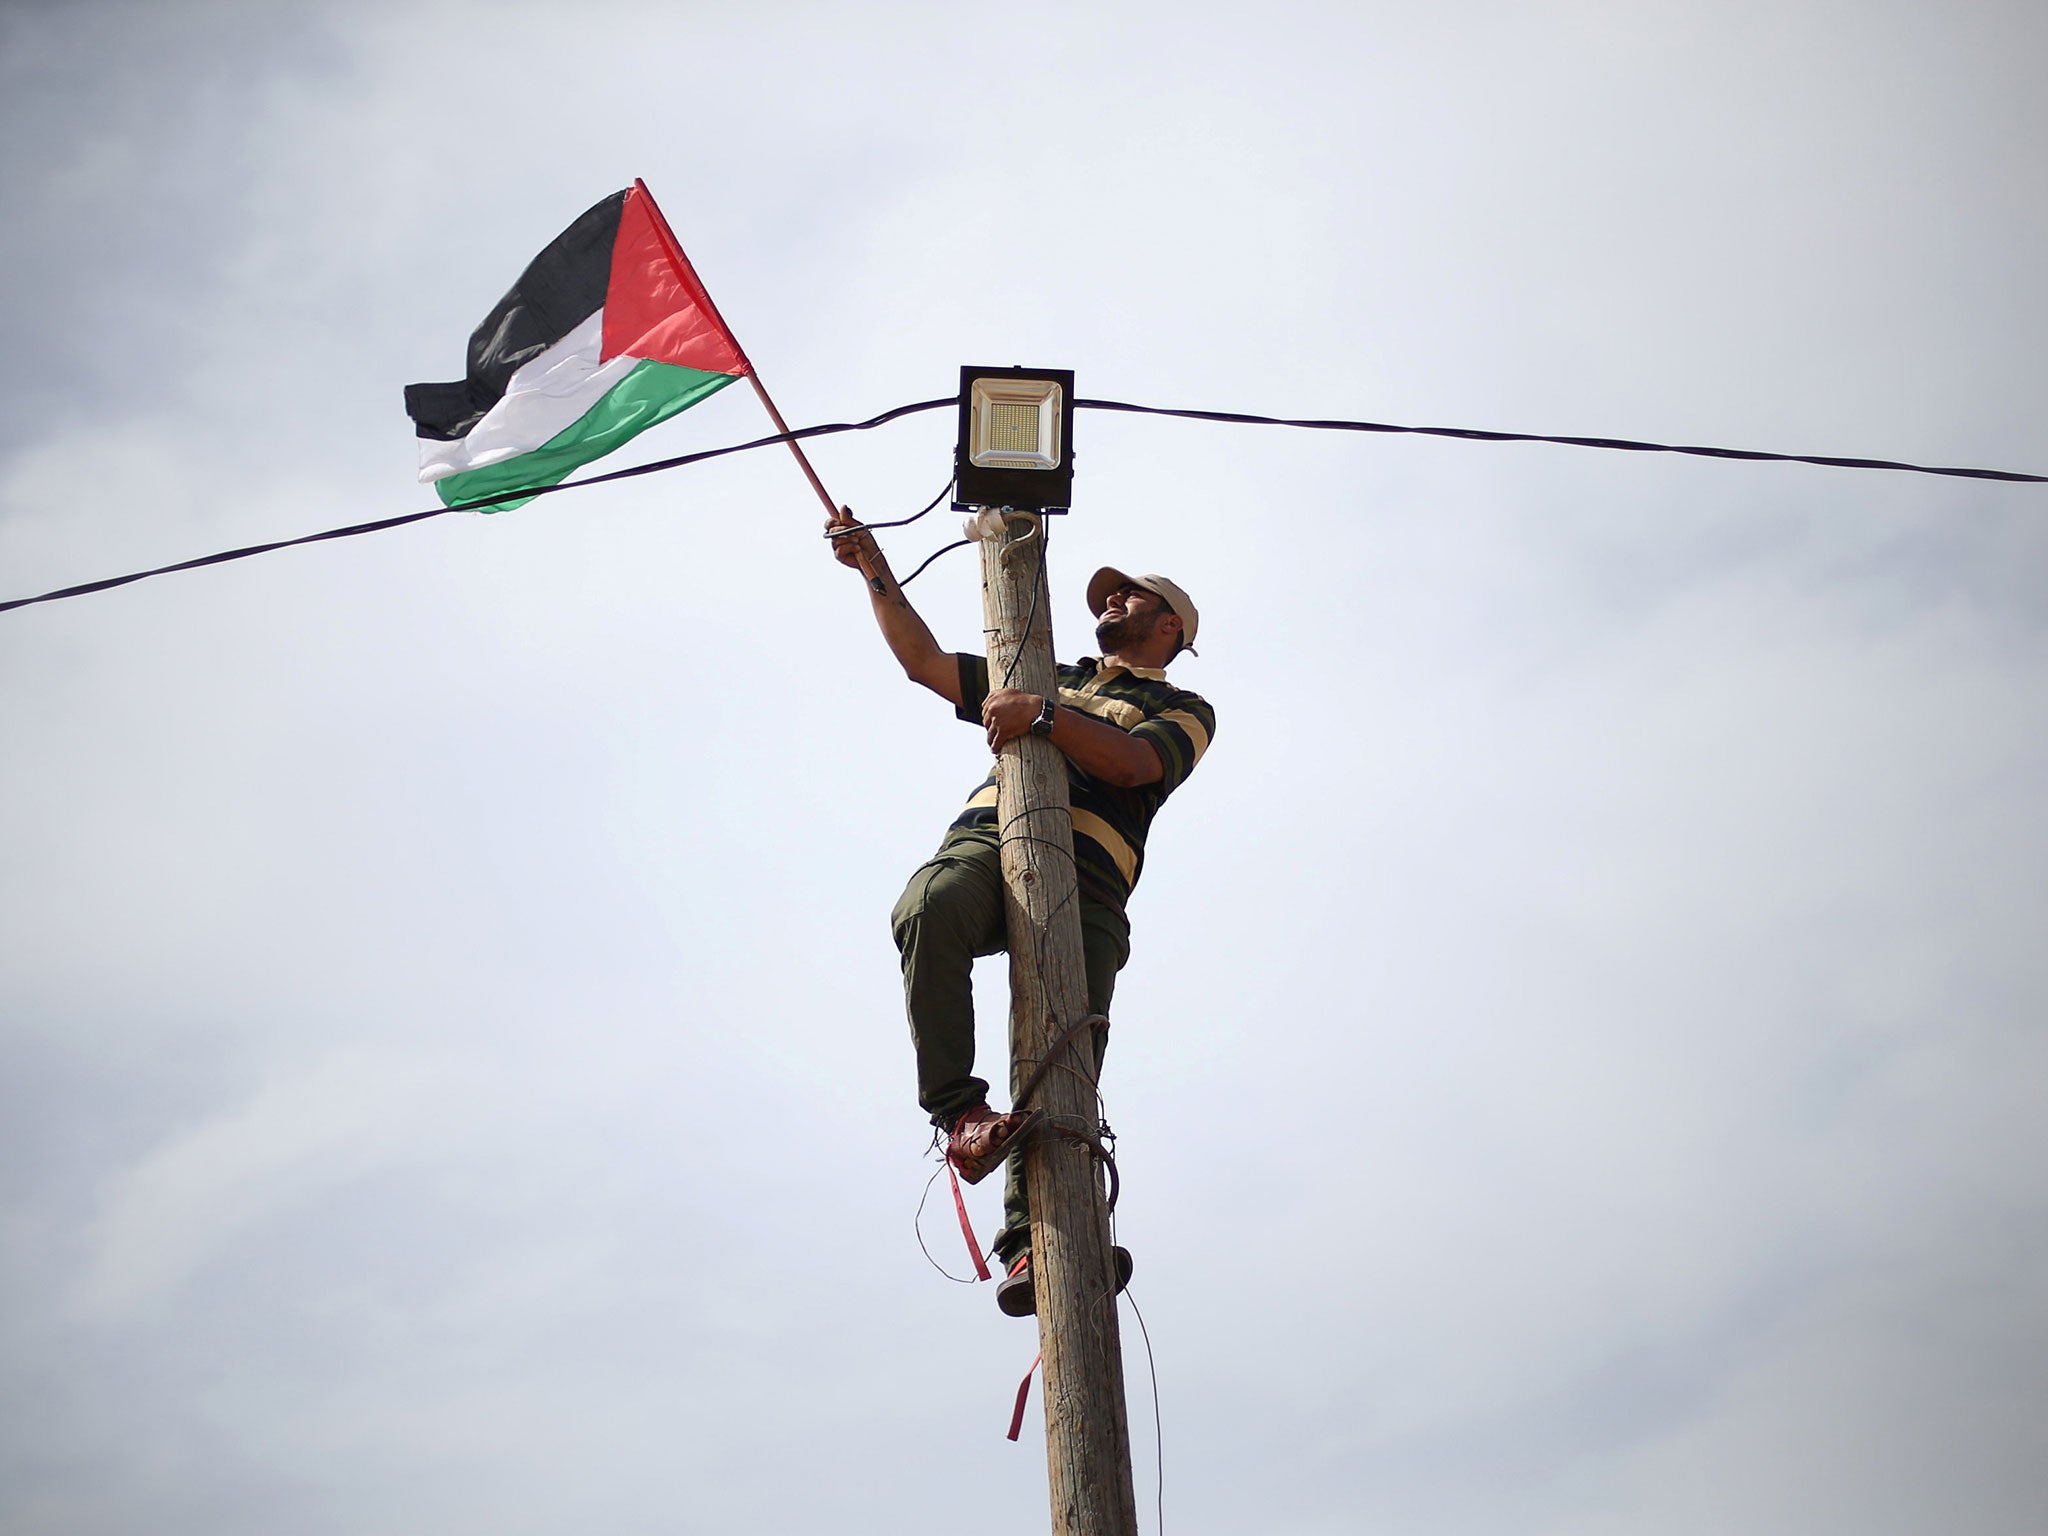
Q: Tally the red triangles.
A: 1